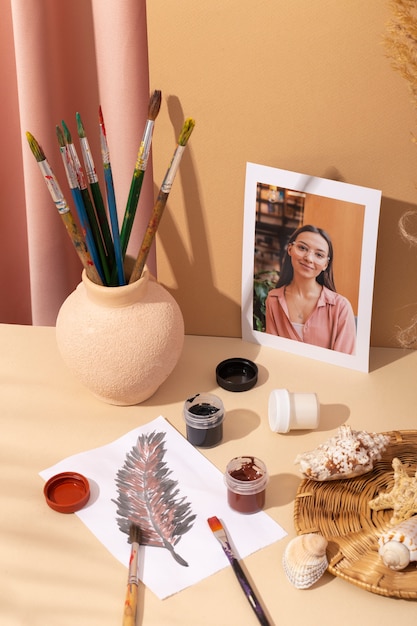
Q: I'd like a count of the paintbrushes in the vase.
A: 7